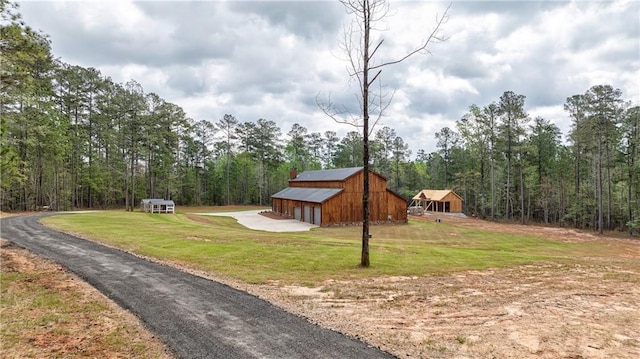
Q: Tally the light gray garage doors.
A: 3